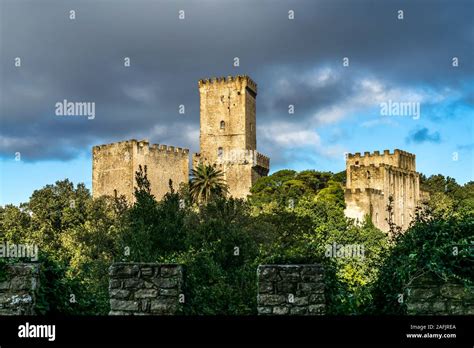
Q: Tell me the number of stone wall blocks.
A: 4